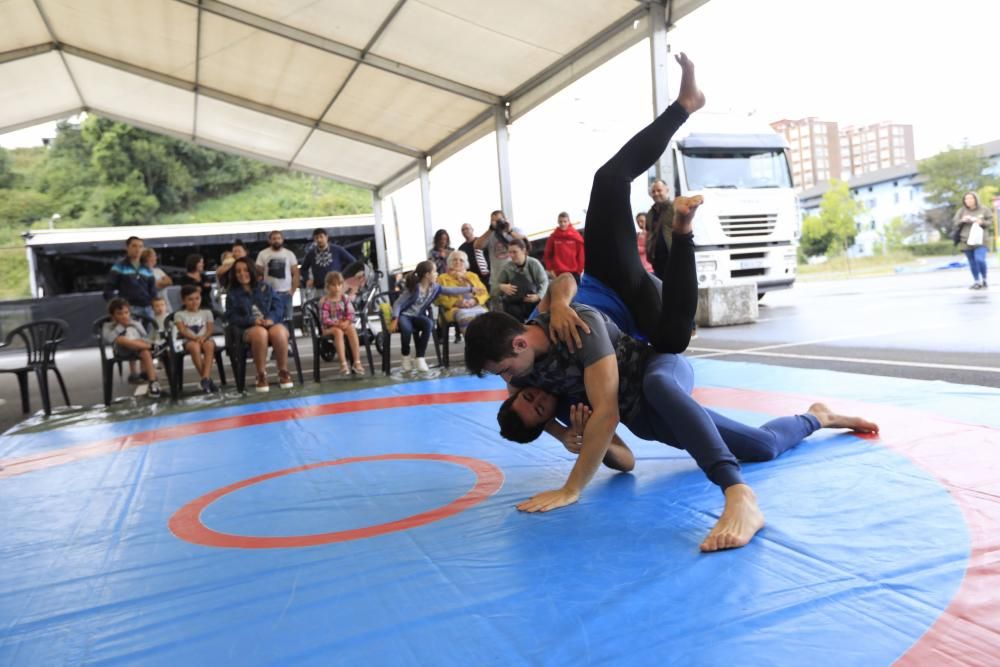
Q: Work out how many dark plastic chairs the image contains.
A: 7